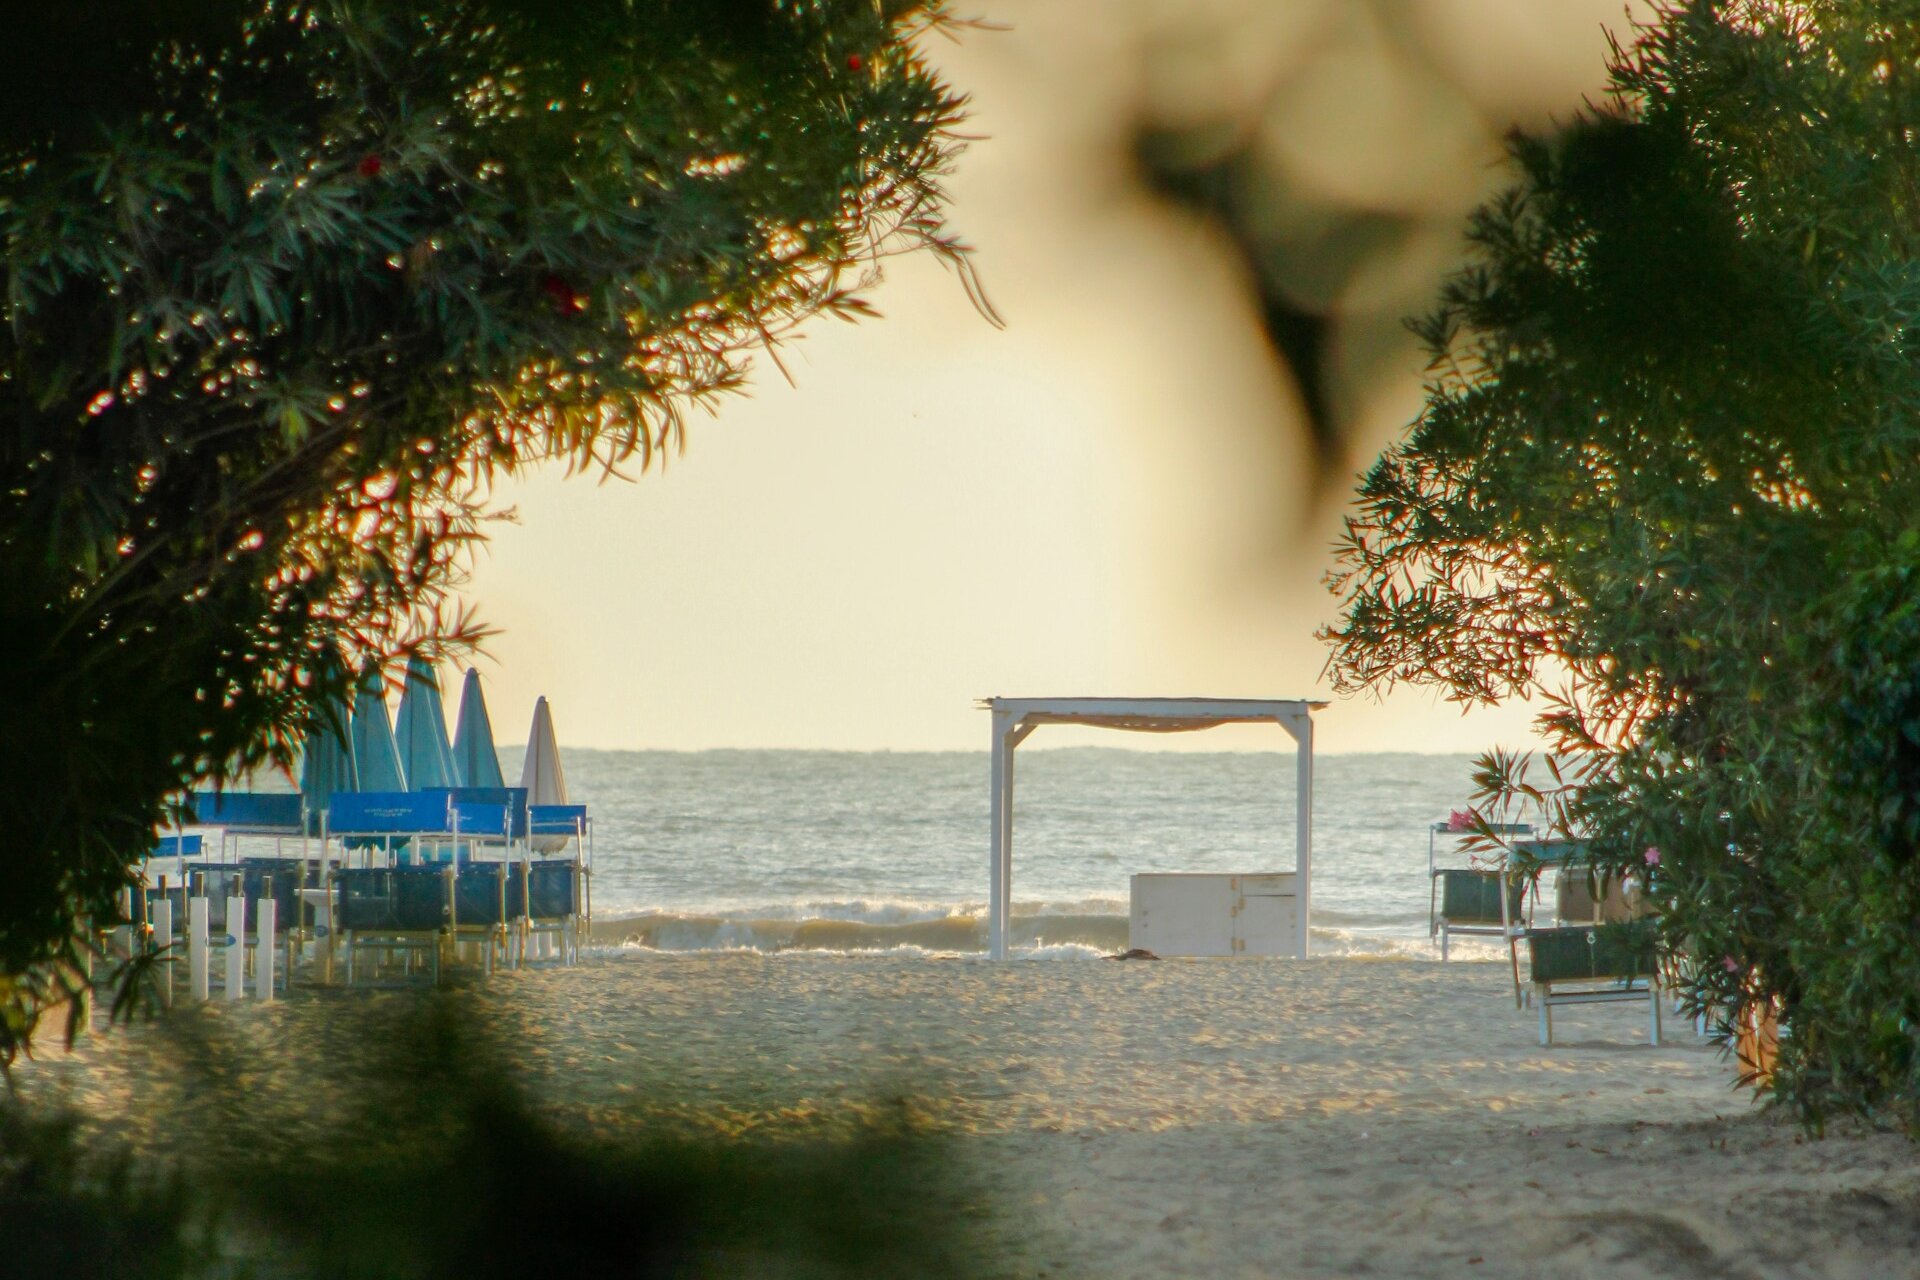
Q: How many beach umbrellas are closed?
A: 5